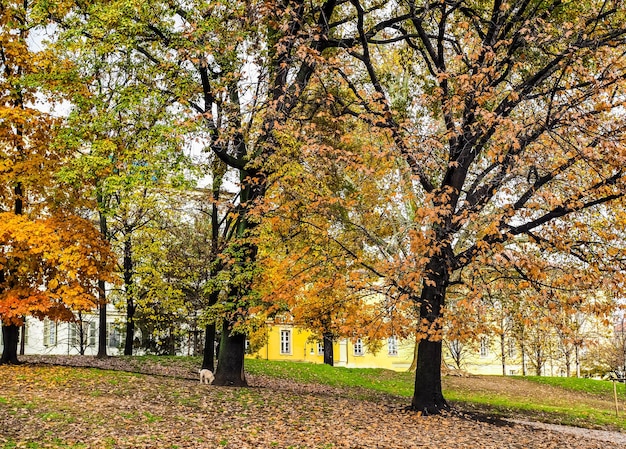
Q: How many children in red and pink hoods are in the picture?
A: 0